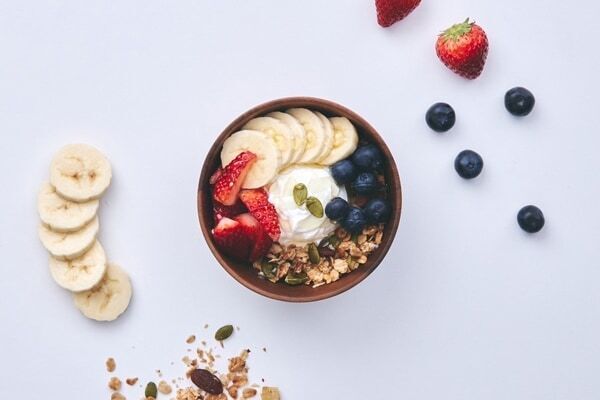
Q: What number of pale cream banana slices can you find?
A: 11